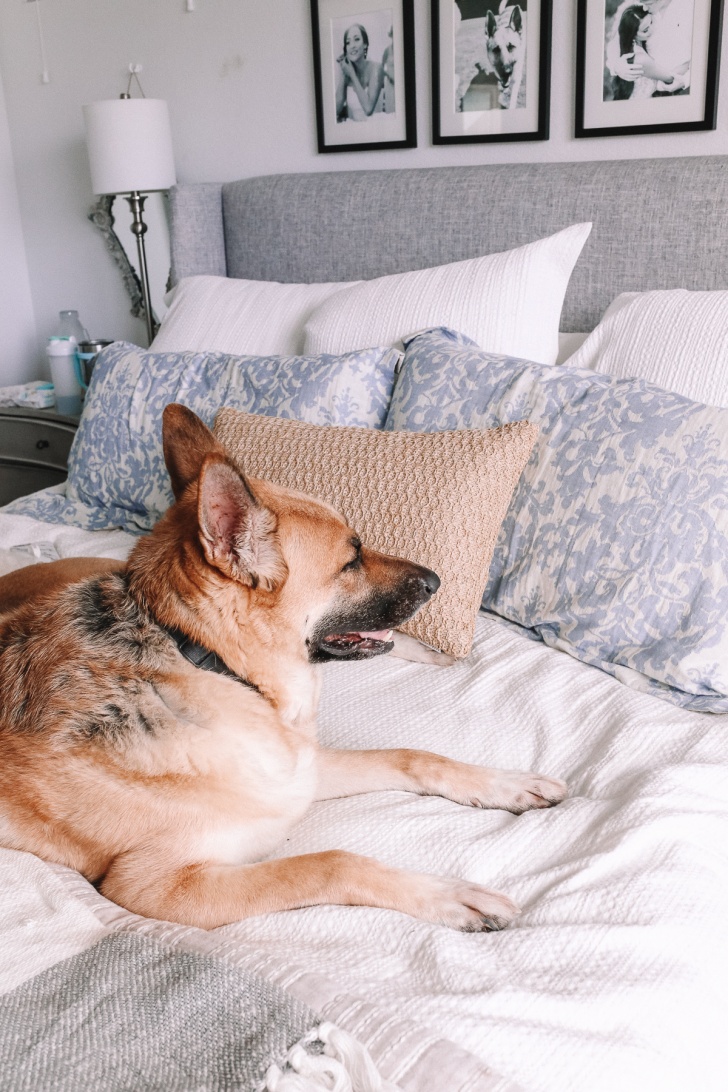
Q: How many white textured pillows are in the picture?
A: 3